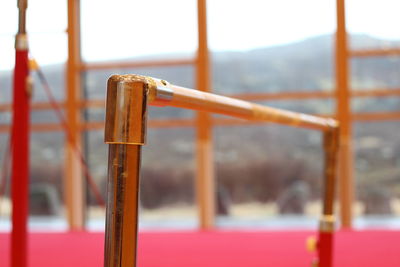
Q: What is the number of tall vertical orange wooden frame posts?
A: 3